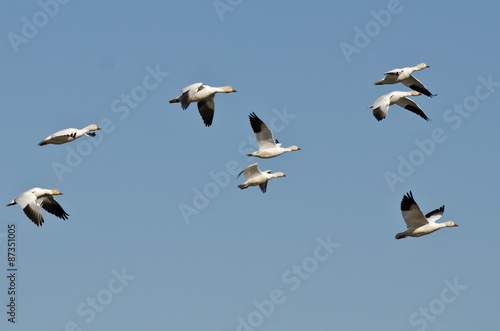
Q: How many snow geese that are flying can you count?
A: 8